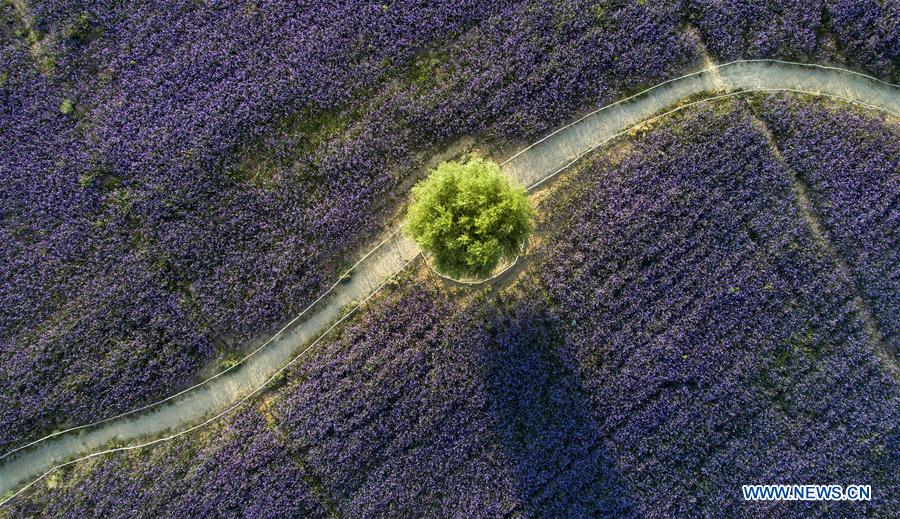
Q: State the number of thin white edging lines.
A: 2